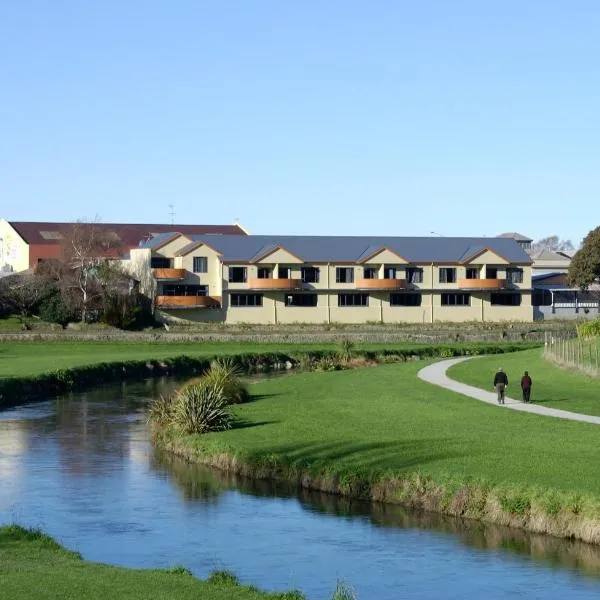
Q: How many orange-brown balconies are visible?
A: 5